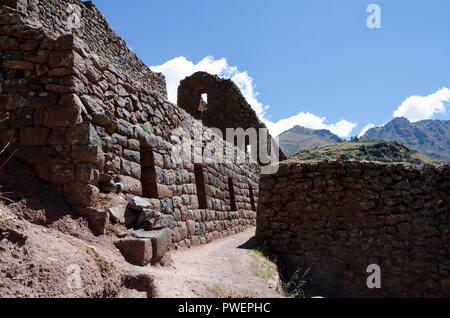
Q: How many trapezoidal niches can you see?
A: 4